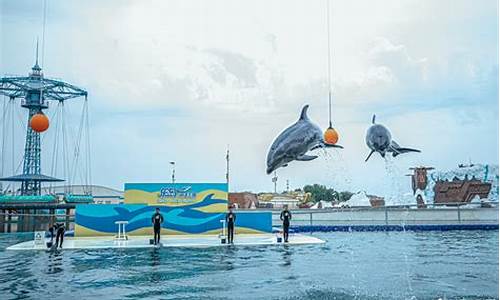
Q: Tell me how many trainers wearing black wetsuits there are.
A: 4